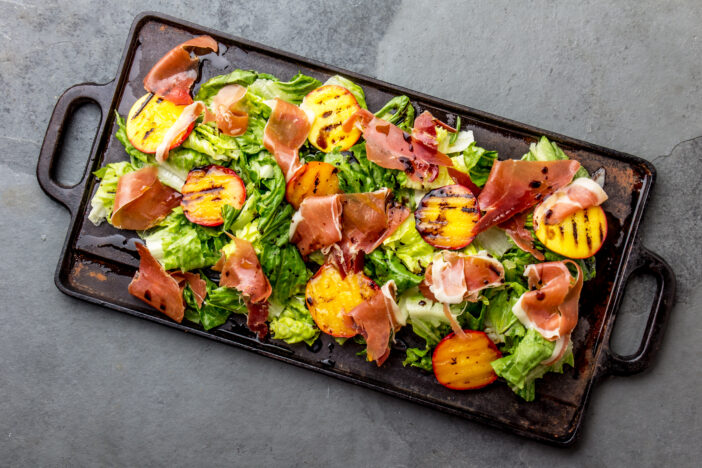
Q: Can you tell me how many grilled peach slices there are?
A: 8